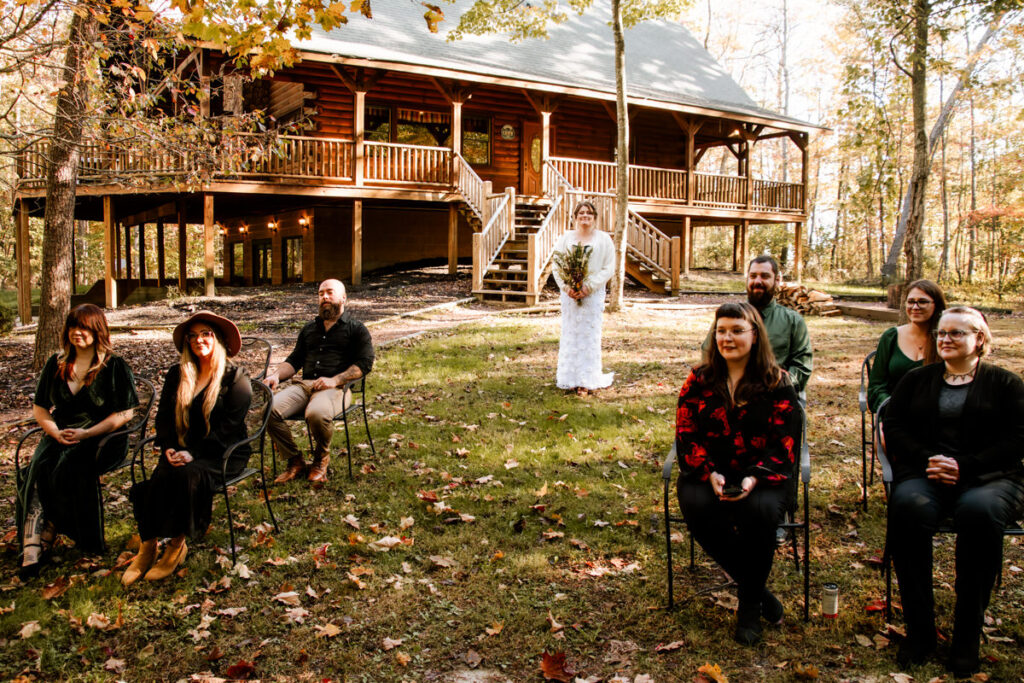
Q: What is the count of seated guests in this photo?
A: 7